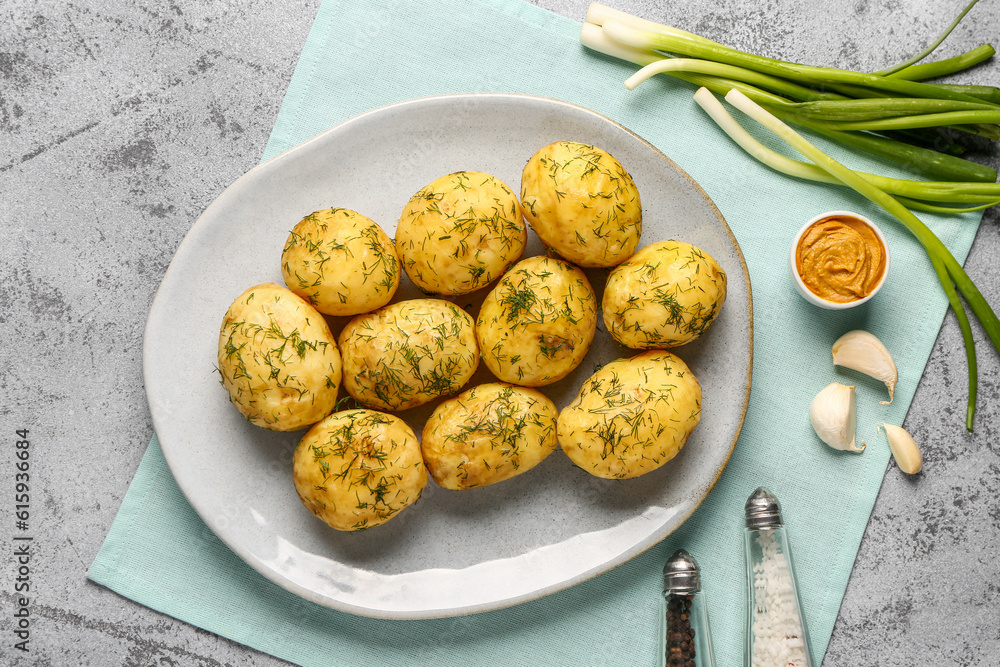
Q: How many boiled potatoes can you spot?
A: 10